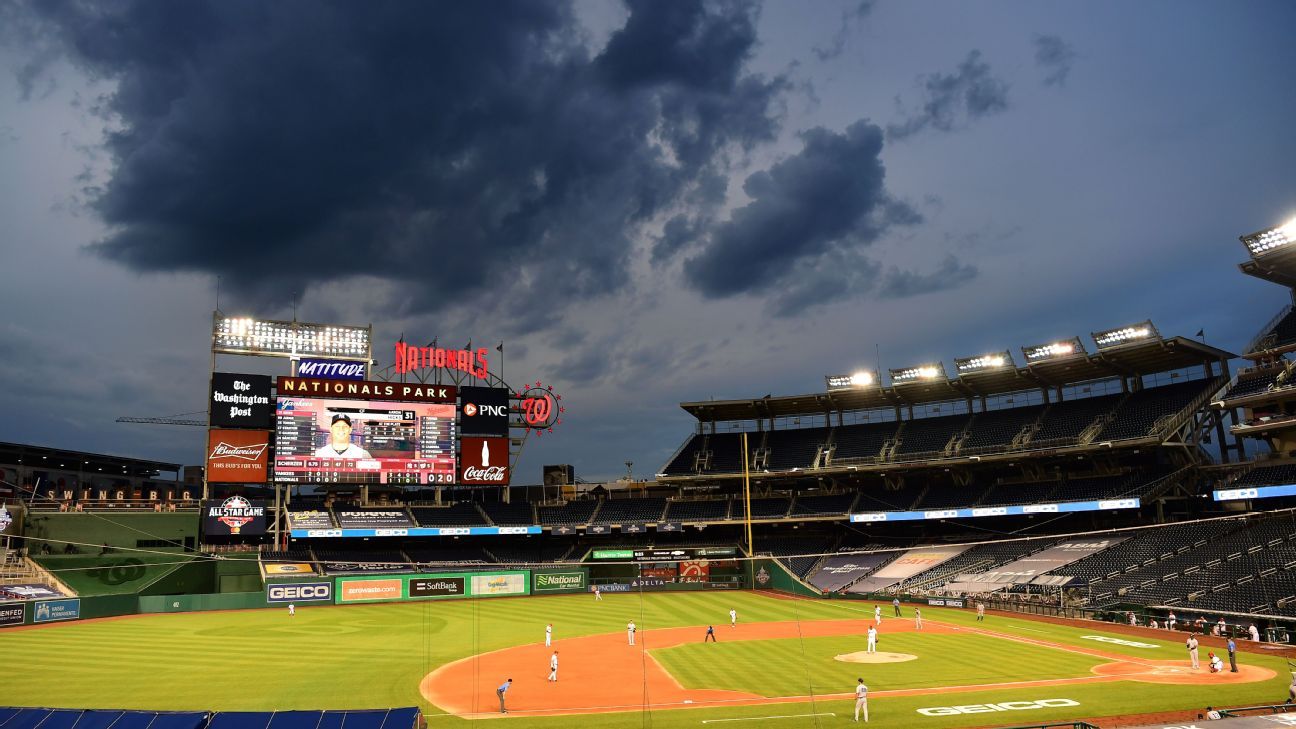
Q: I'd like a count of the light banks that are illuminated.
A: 7